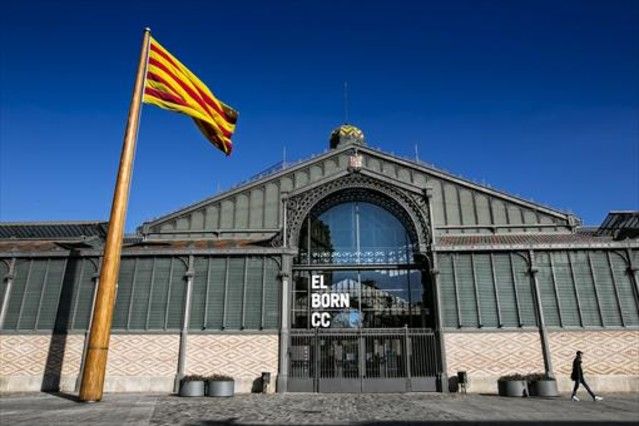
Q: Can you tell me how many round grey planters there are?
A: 4